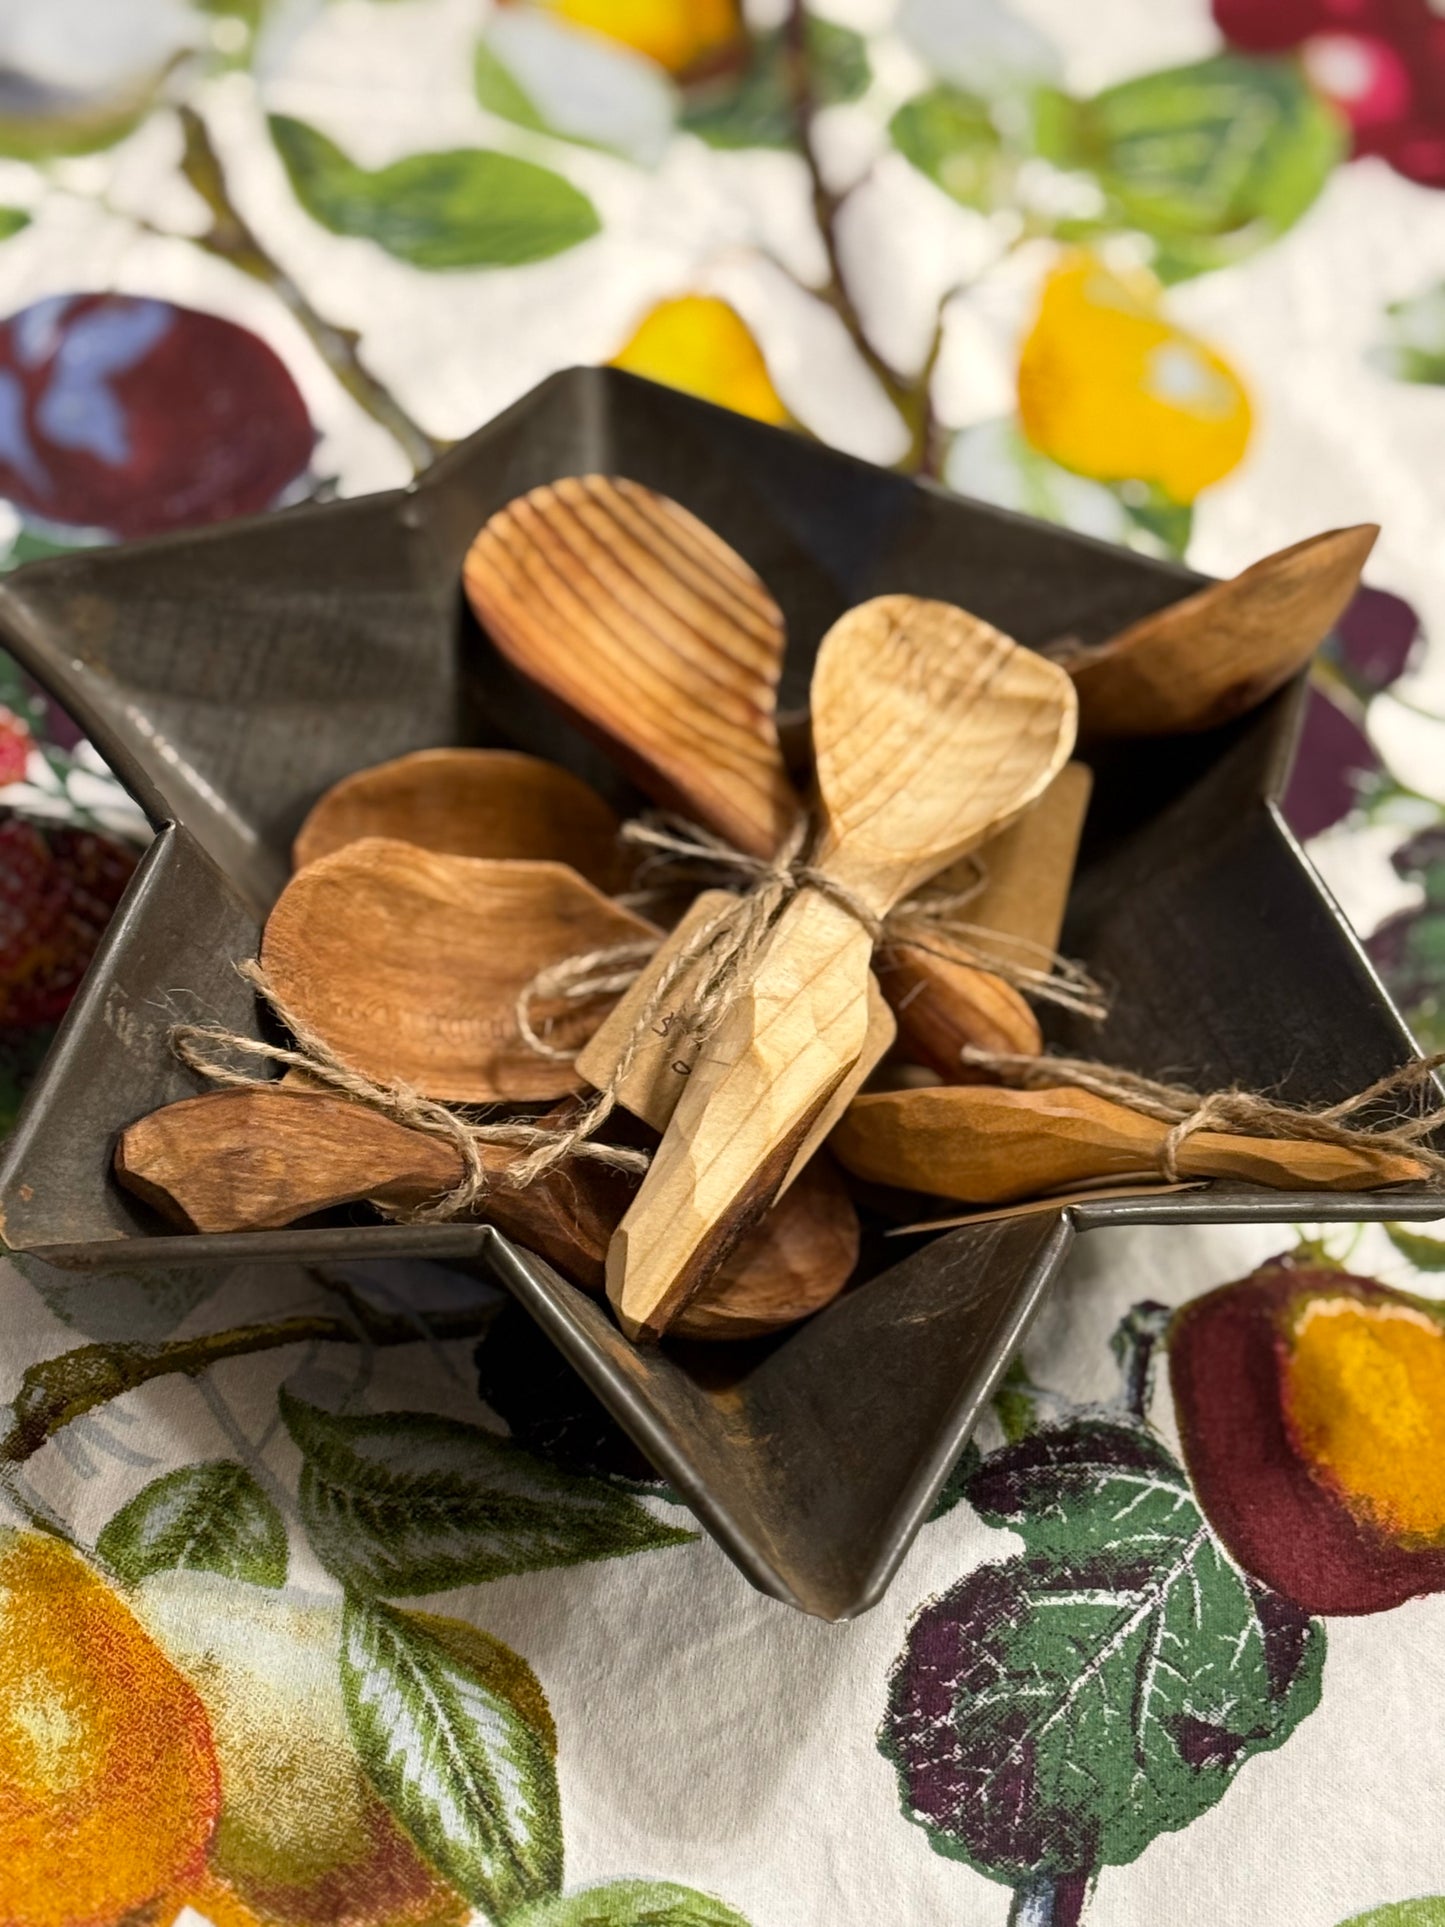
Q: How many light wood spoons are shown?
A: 1